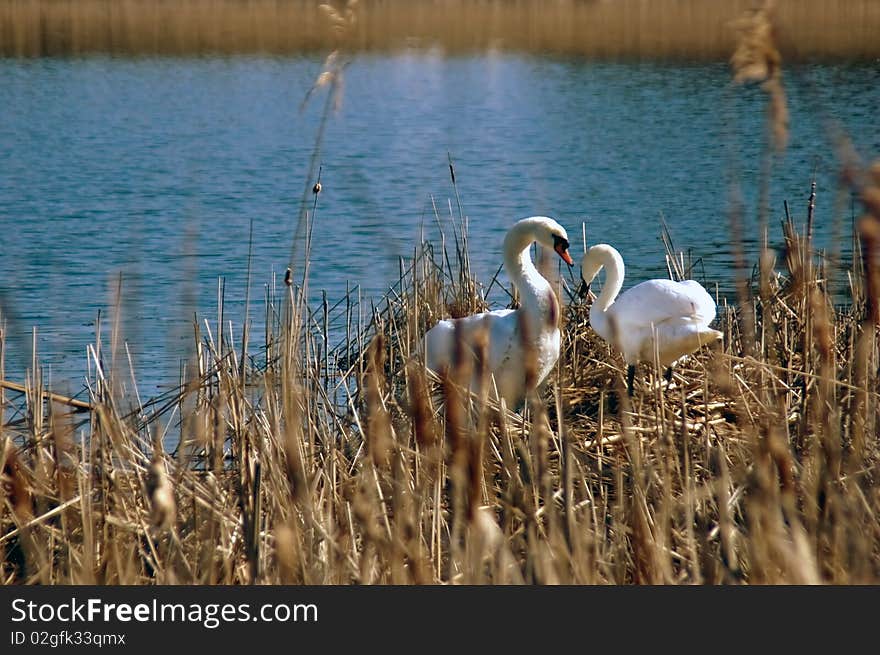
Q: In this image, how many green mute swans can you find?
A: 0